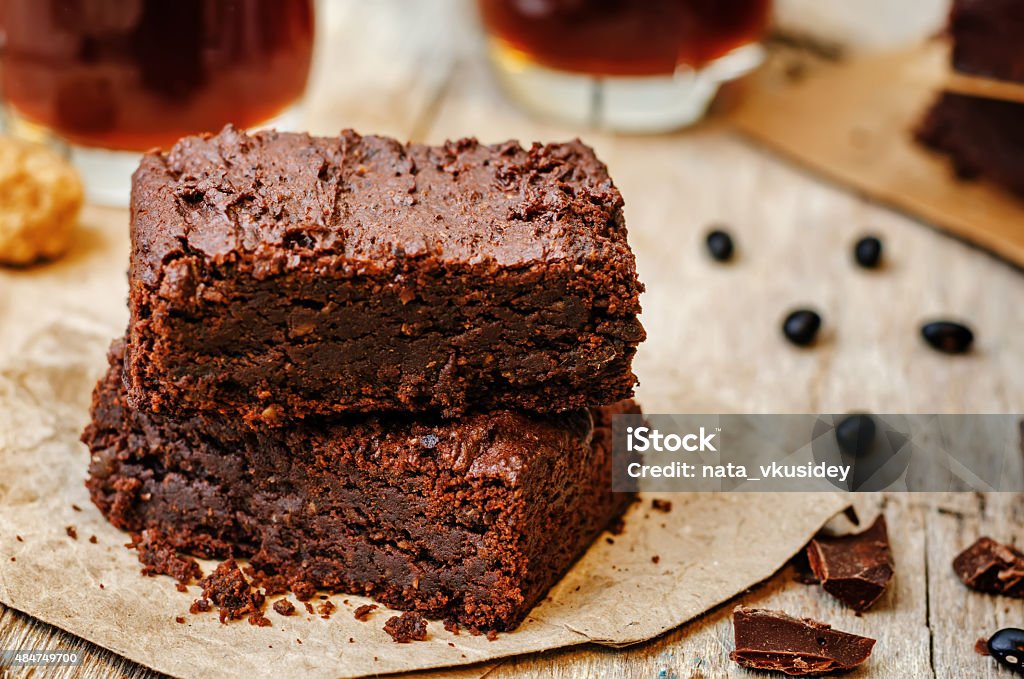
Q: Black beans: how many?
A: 6